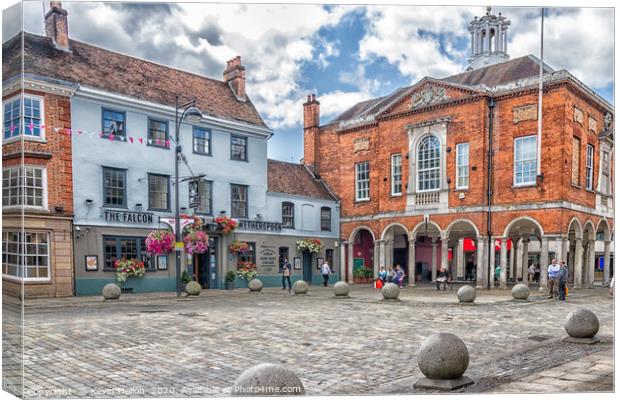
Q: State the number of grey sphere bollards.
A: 11